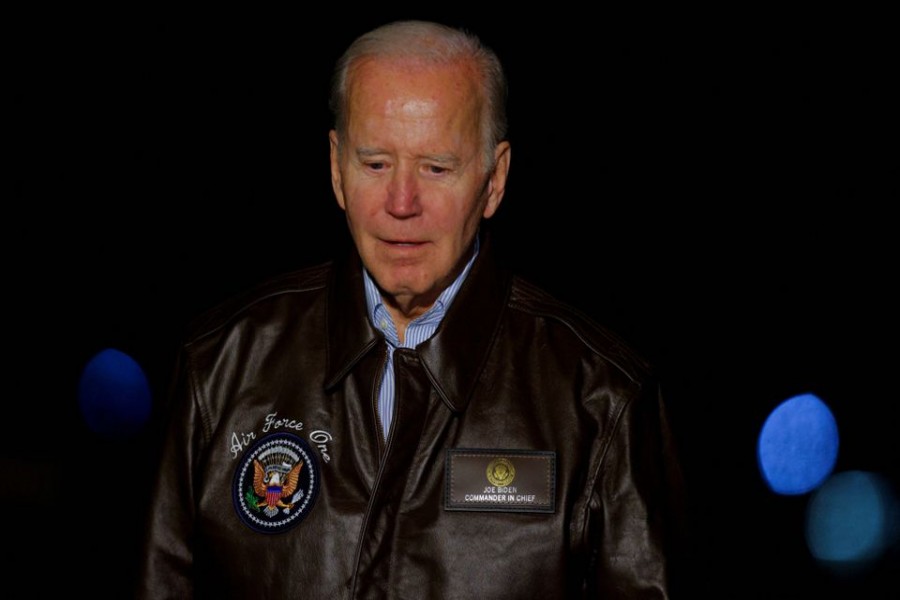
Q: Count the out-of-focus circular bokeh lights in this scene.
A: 3